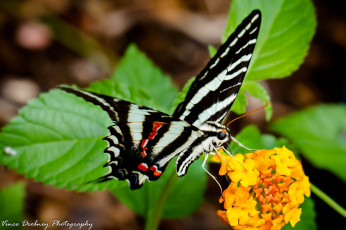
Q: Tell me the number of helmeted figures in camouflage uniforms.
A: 0